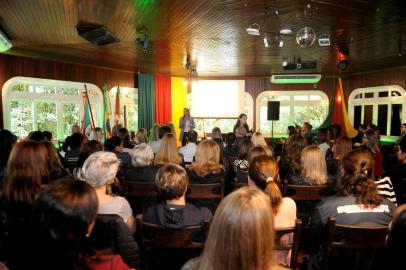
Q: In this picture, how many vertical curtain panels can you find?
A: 3